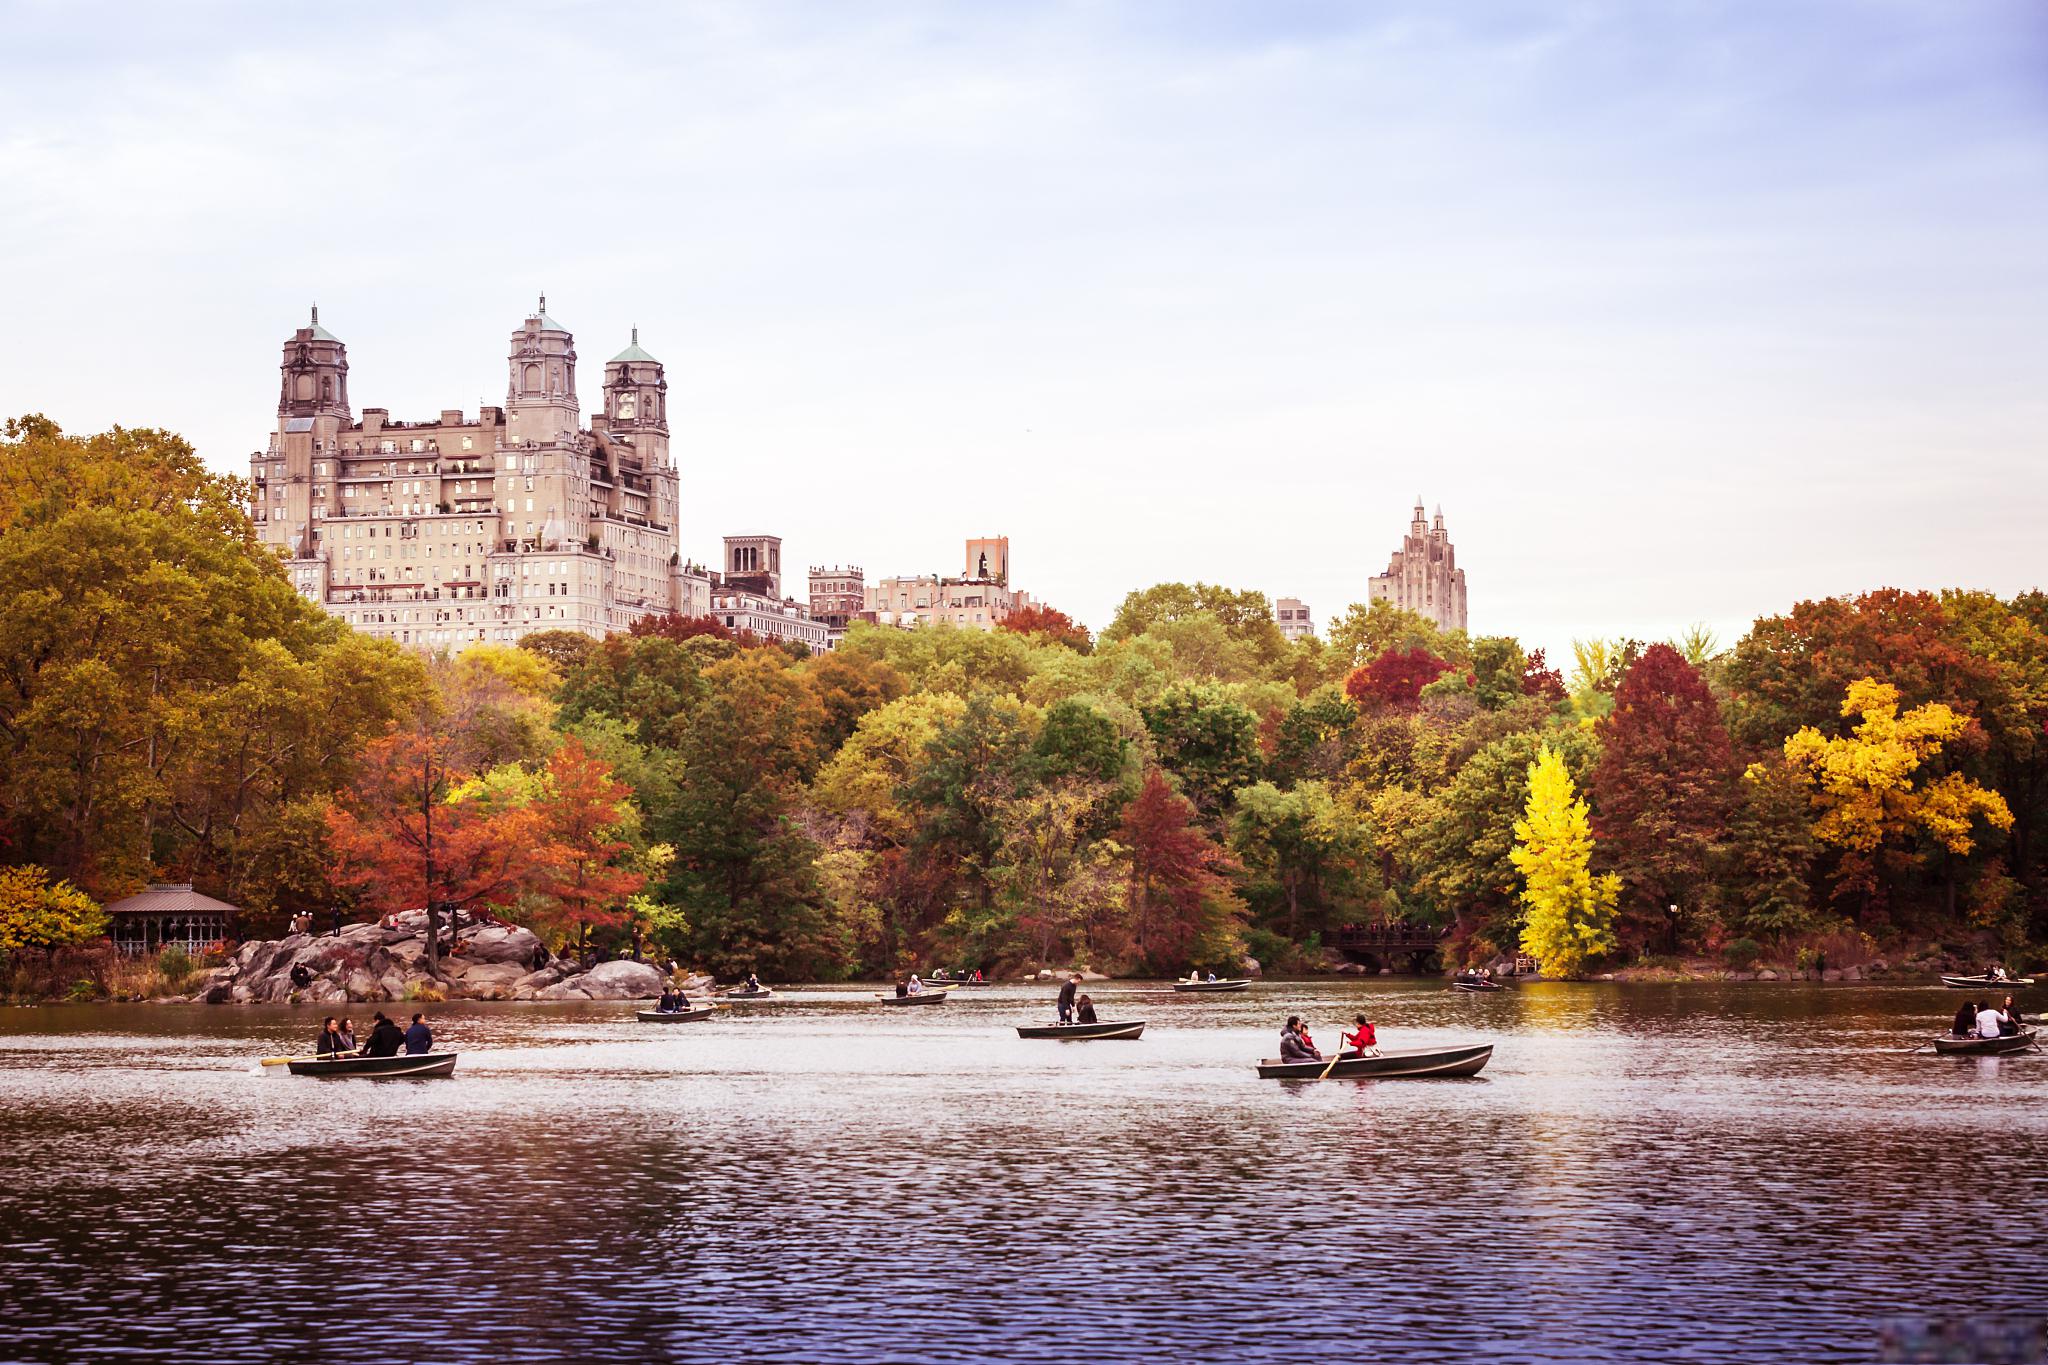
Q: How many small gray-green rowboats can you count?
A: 11